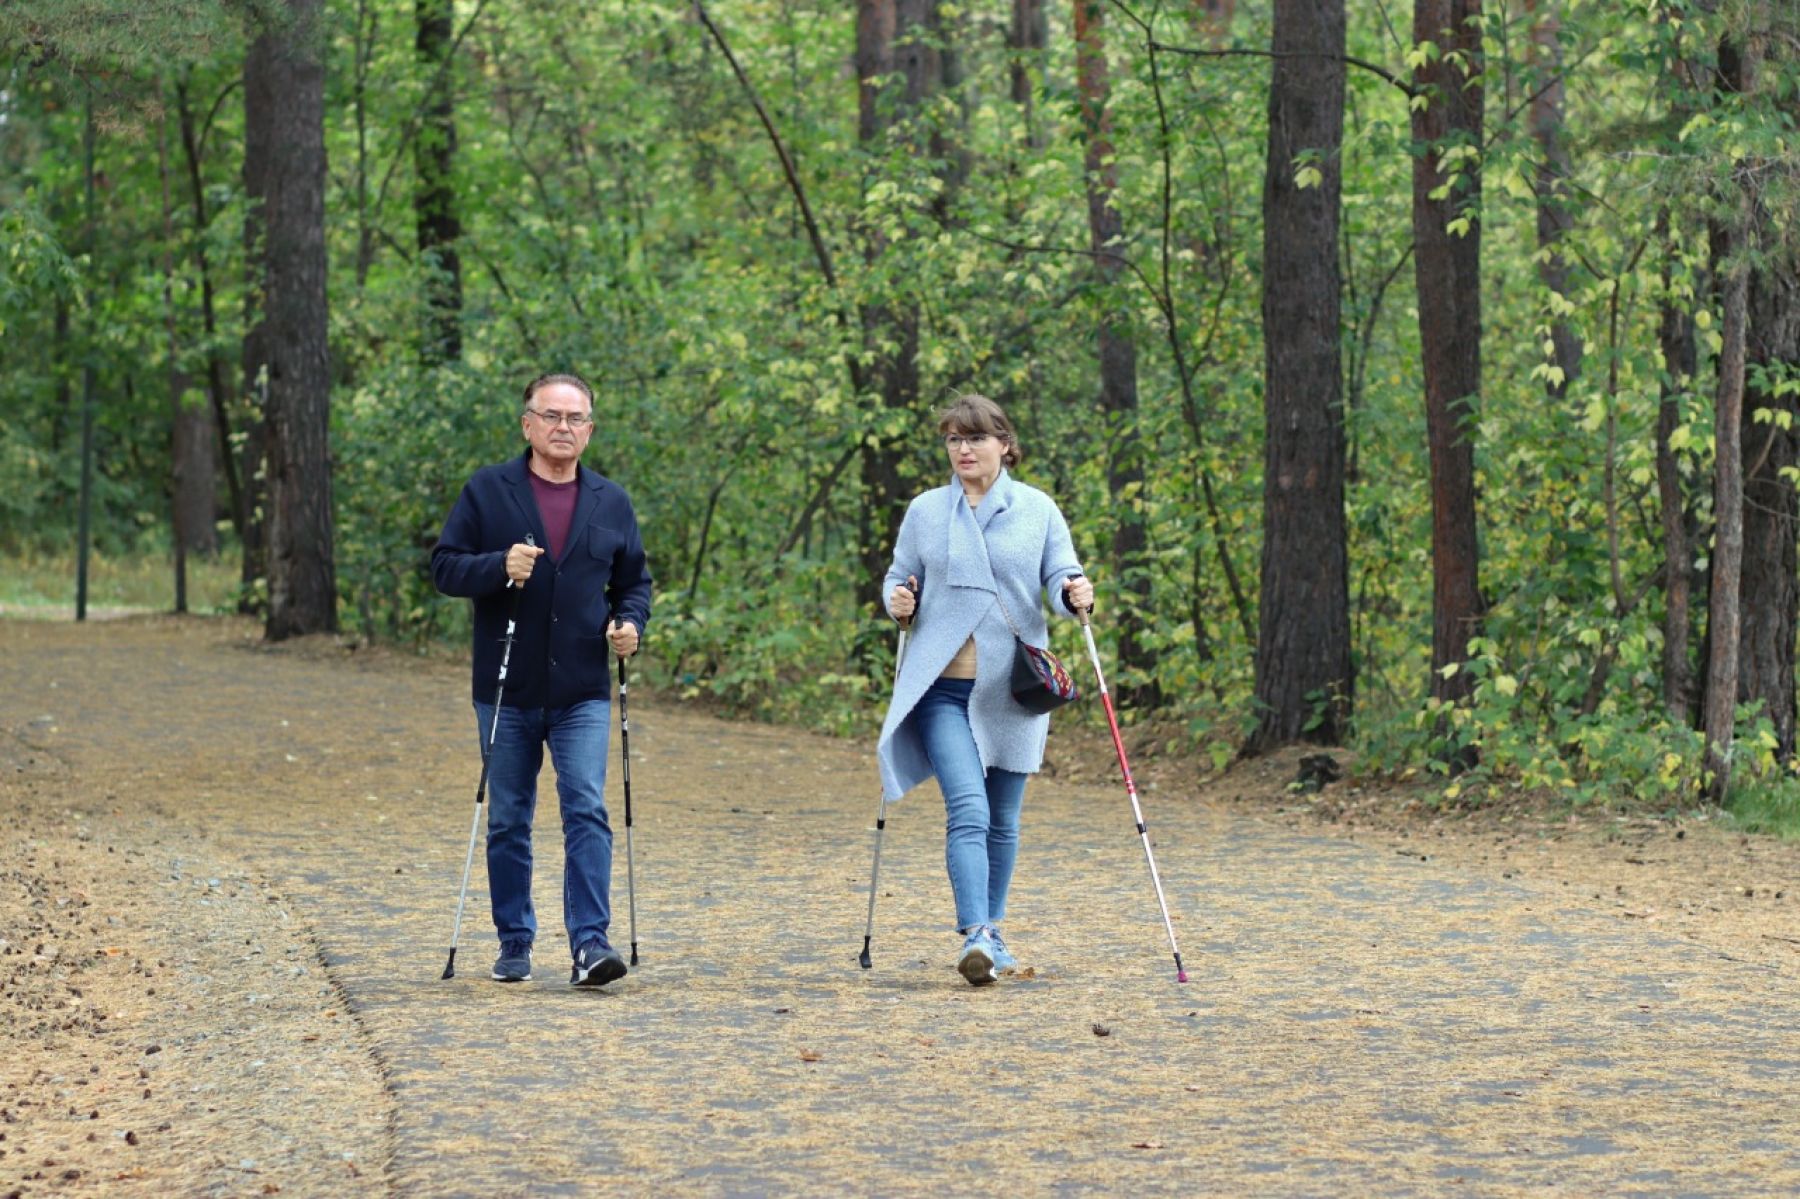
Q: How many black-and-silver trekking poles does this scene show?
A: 2